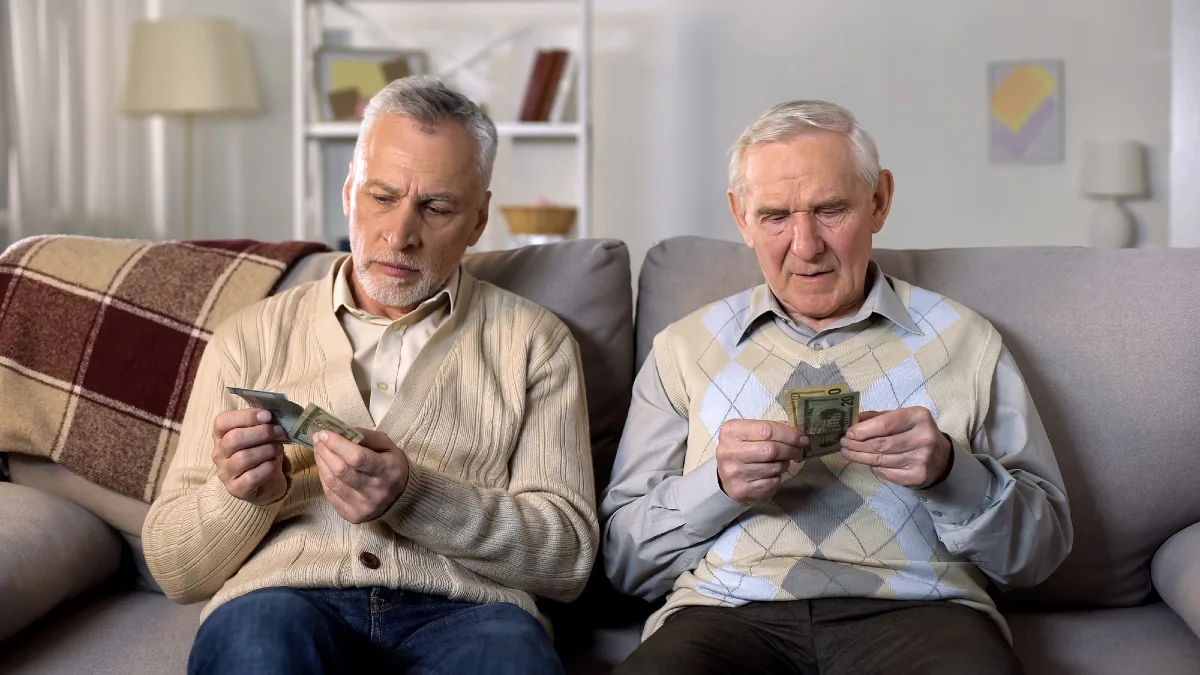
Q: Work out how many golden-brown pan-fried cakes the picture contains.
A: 0